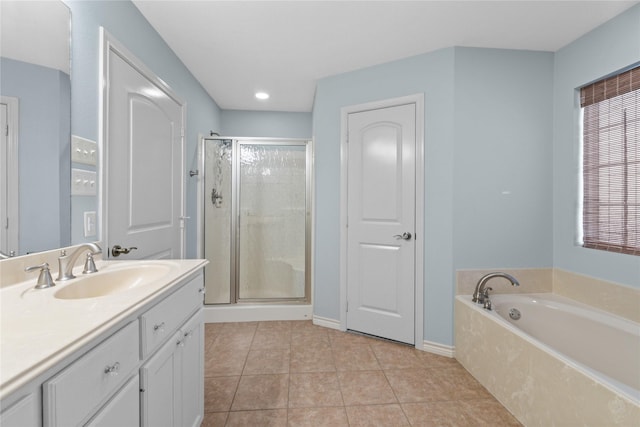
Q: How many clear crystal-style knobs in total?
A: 5